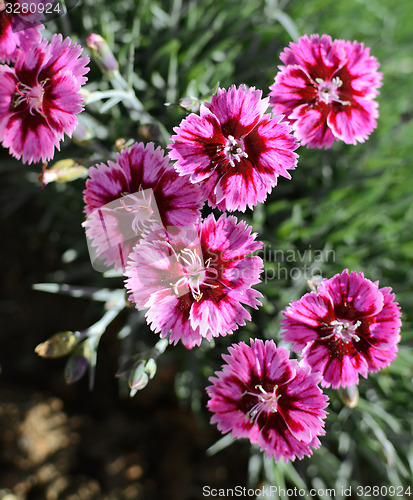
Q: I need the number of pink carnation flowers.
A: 8